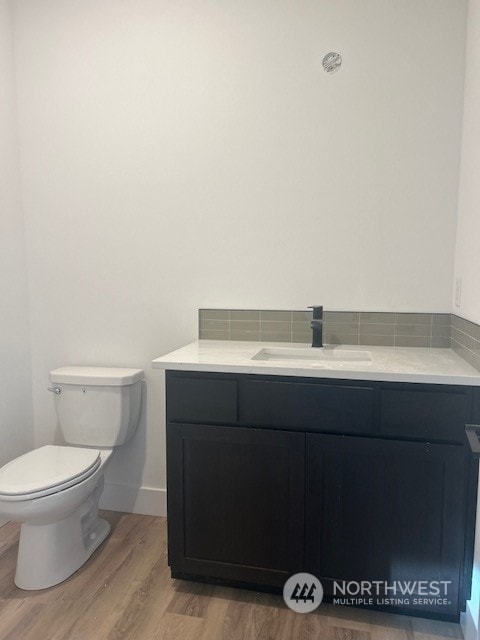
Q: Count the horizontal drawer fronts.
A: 3